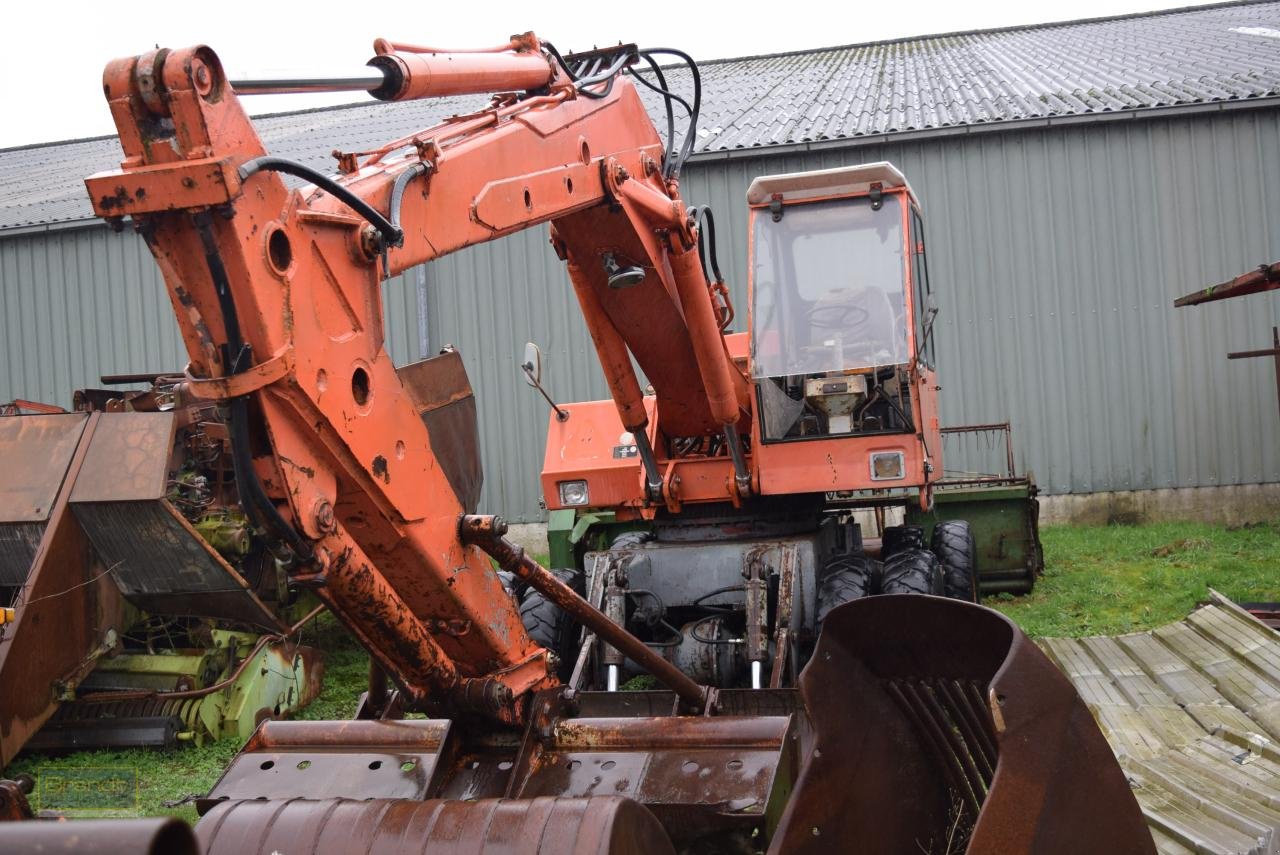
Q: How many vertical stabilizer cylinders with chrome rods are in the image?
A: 2